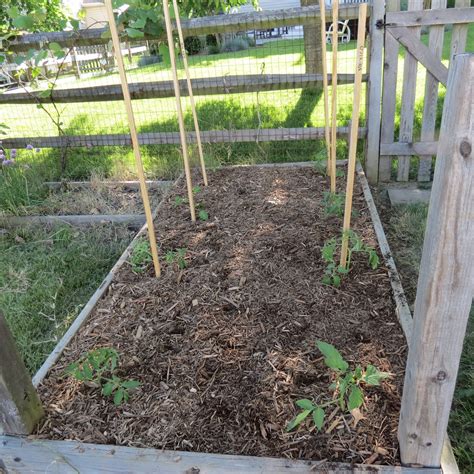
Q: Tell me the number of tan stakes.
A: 6